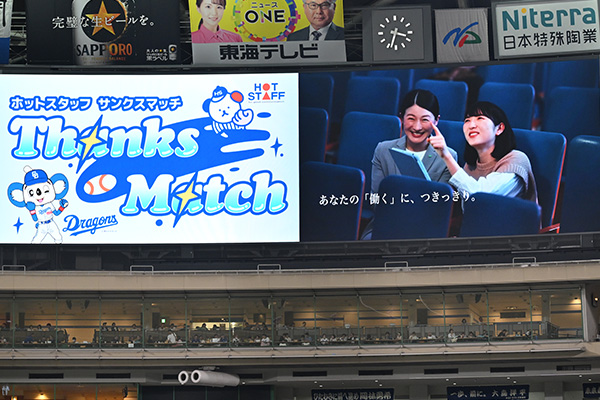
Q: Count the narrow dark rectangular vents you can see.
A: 9